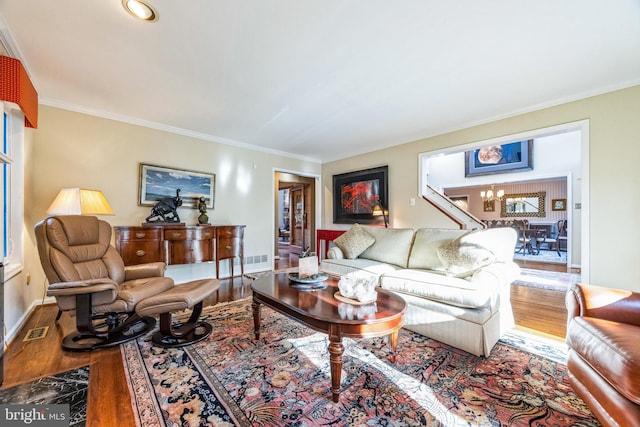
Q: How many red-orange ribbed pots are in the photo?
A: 0